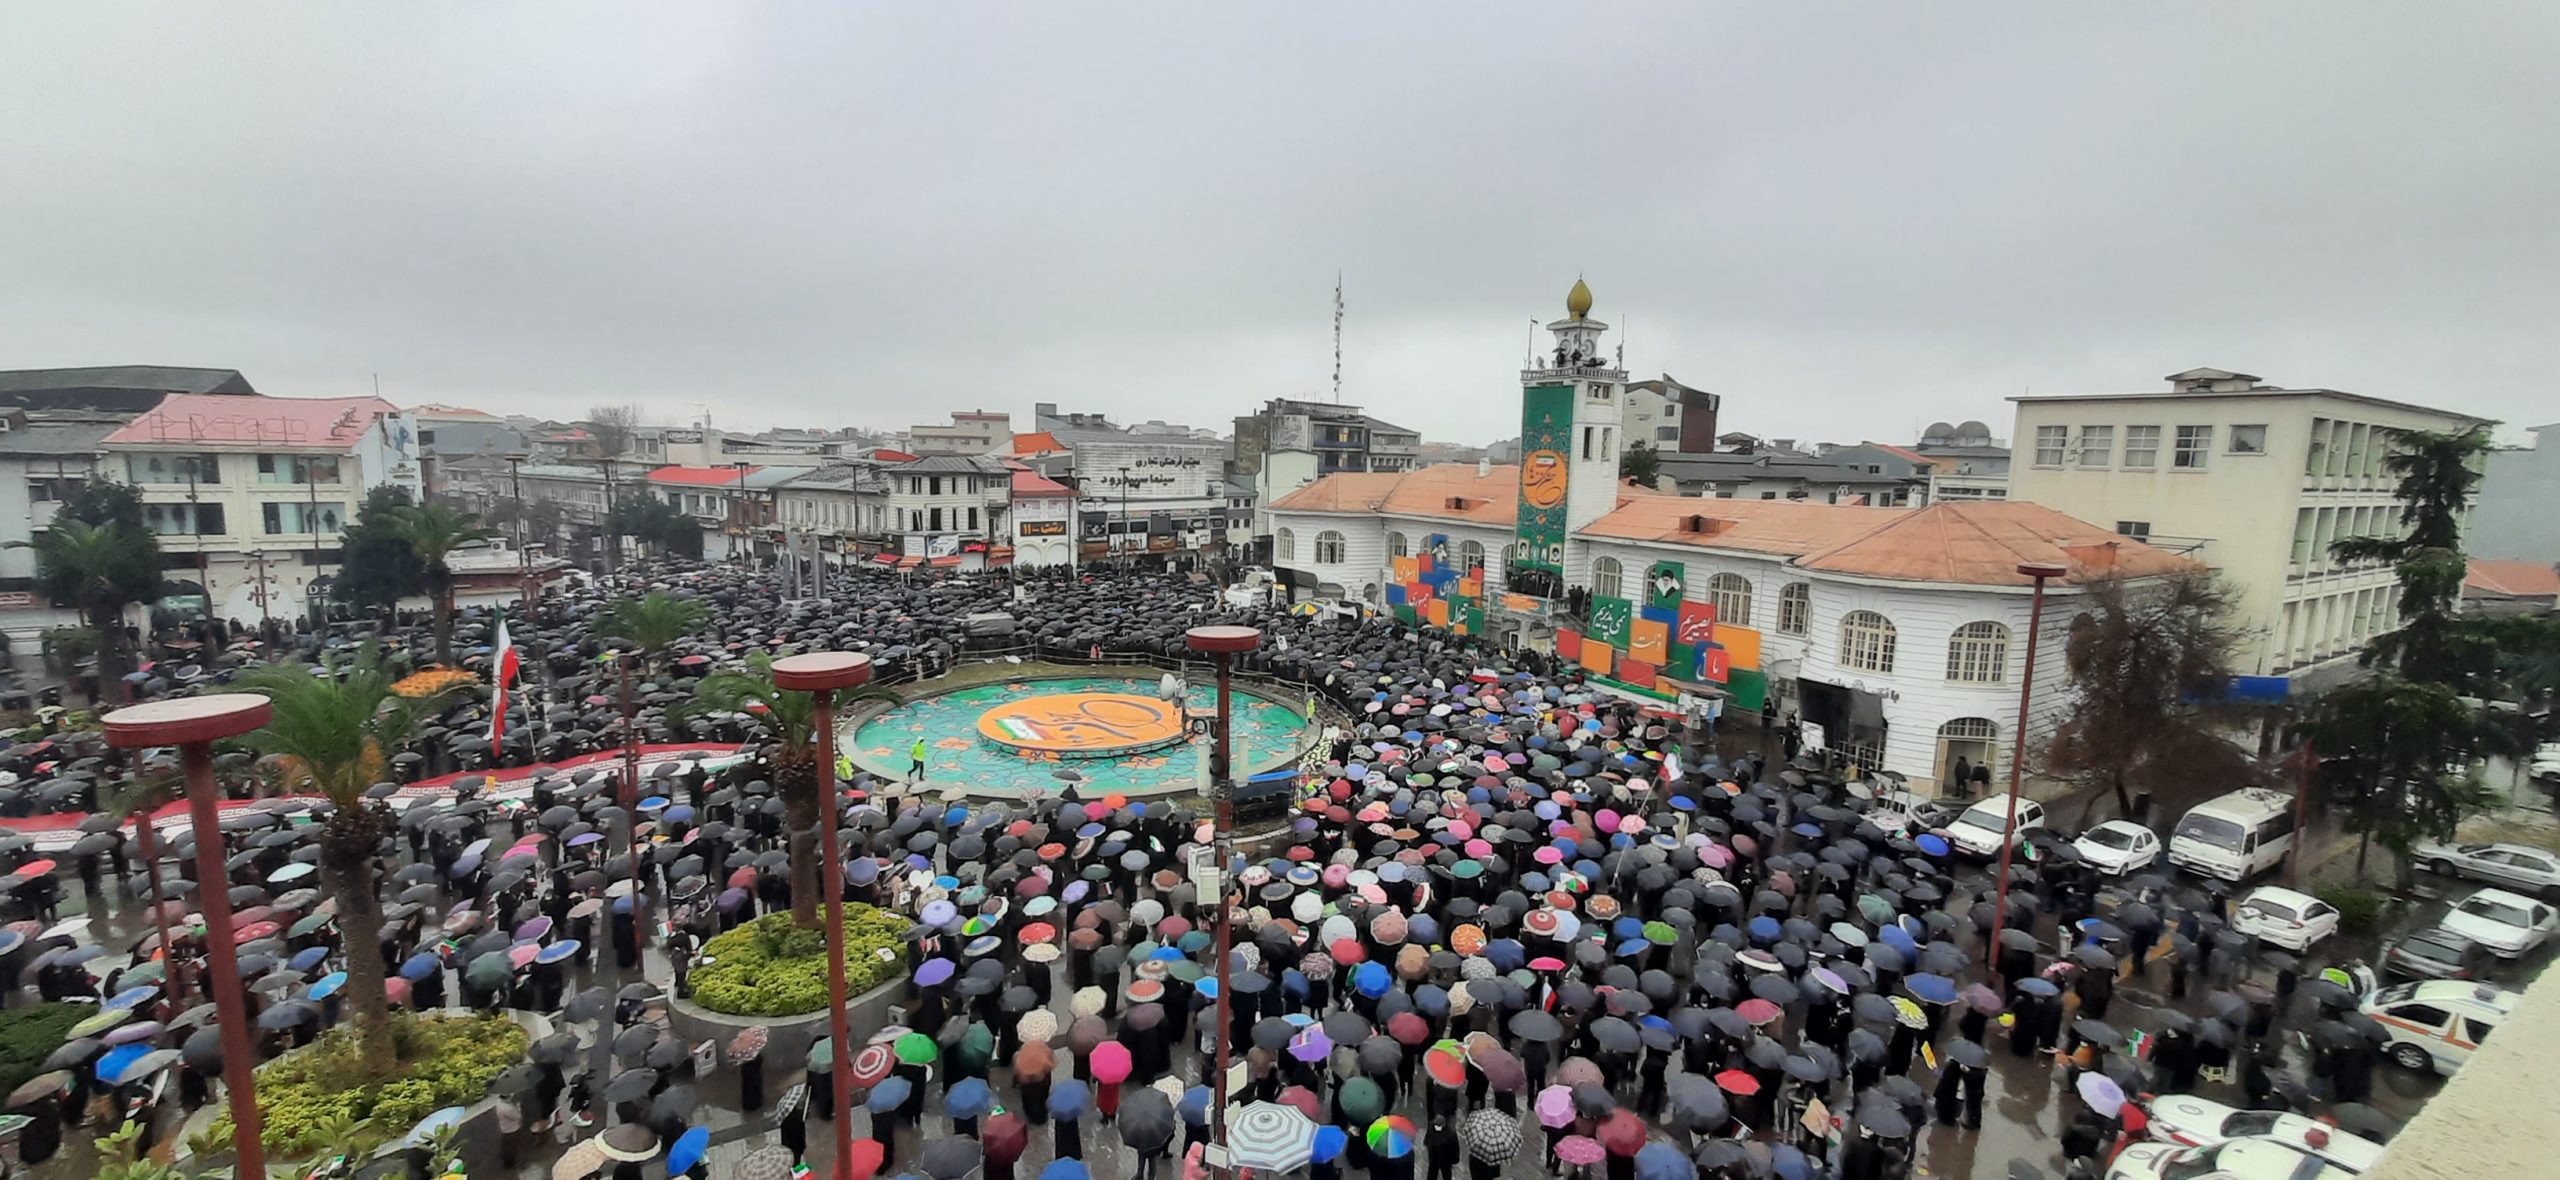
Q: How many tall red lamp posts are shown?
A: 4